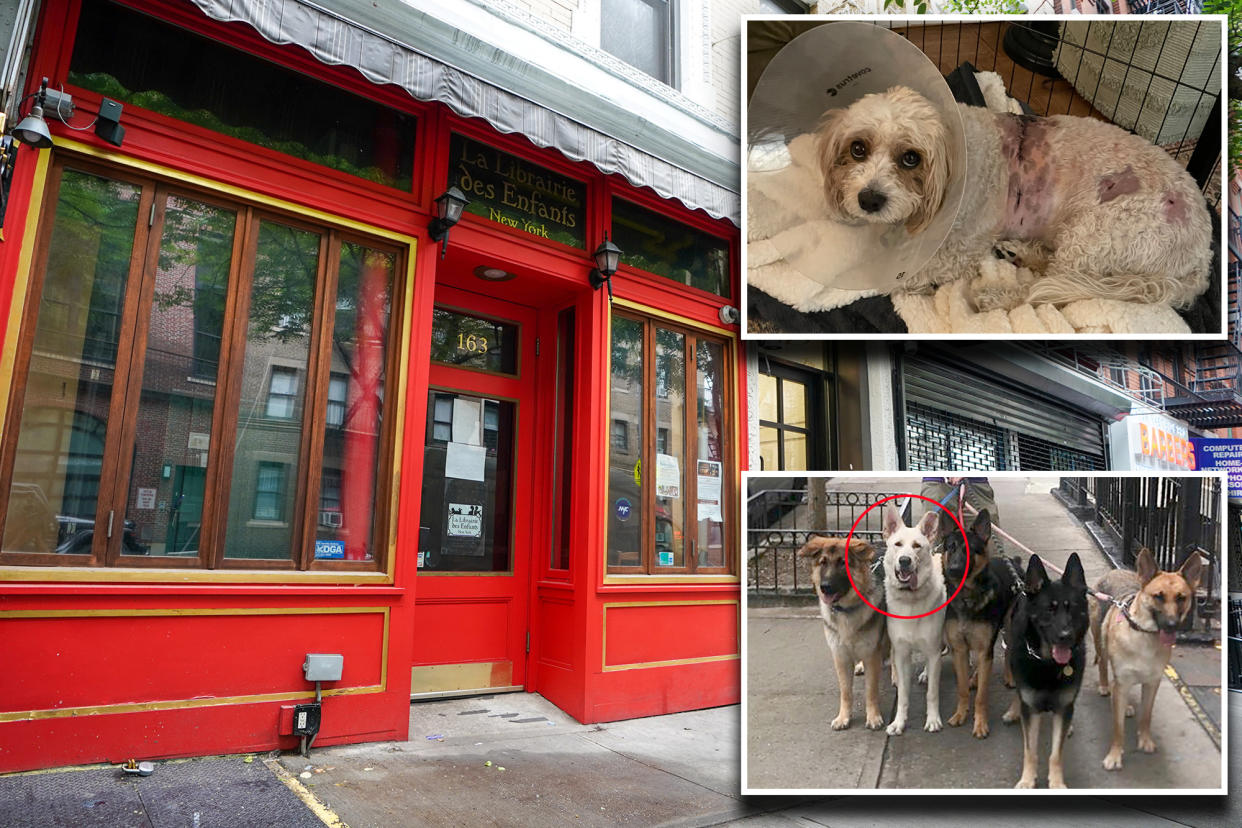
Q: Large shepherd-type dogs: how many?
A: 5